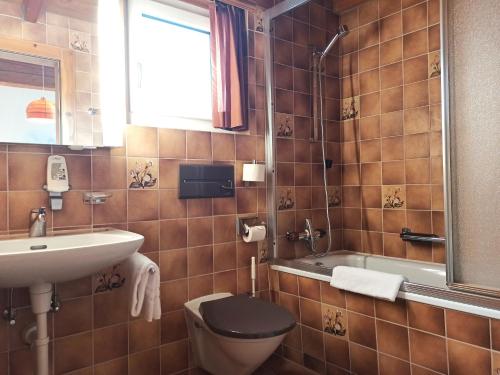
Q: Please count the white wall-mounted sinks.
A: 1